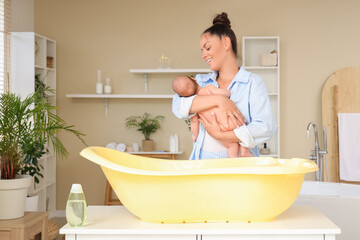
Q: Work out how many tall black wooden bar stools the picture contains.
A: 0